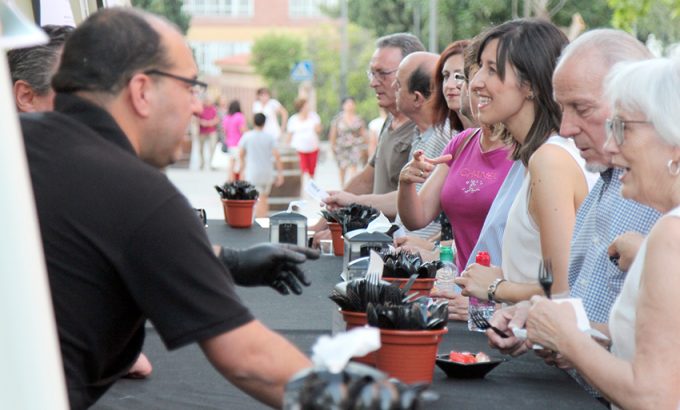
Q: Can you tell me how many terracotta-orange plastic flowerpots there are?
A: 5